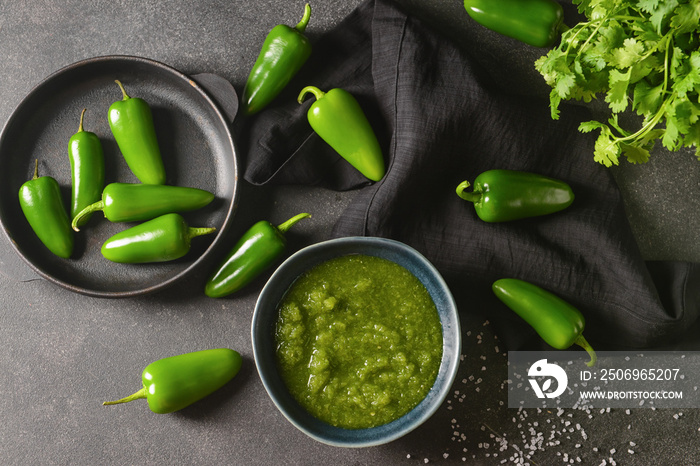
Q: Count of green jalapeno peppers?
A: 12